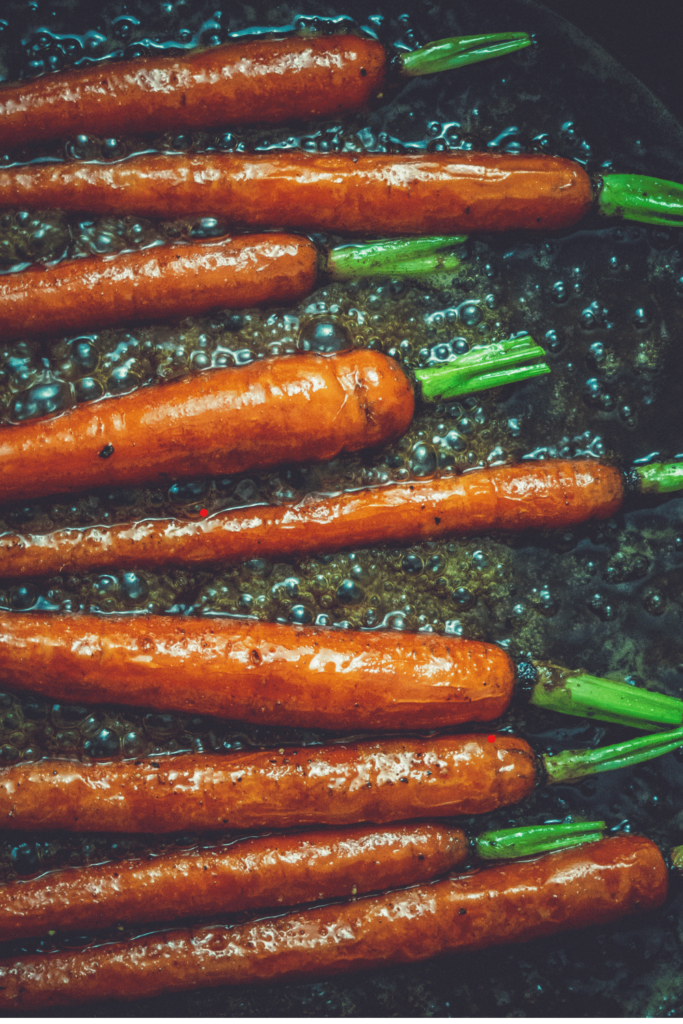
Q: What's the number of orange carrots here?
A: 9